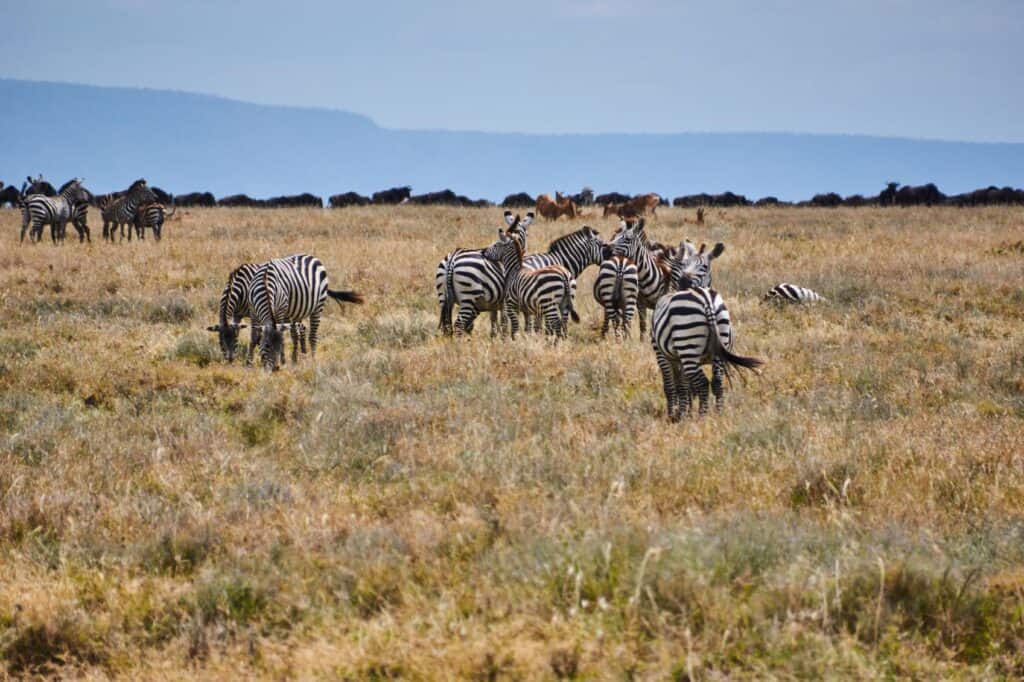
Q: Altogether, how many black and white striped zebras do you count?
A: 14